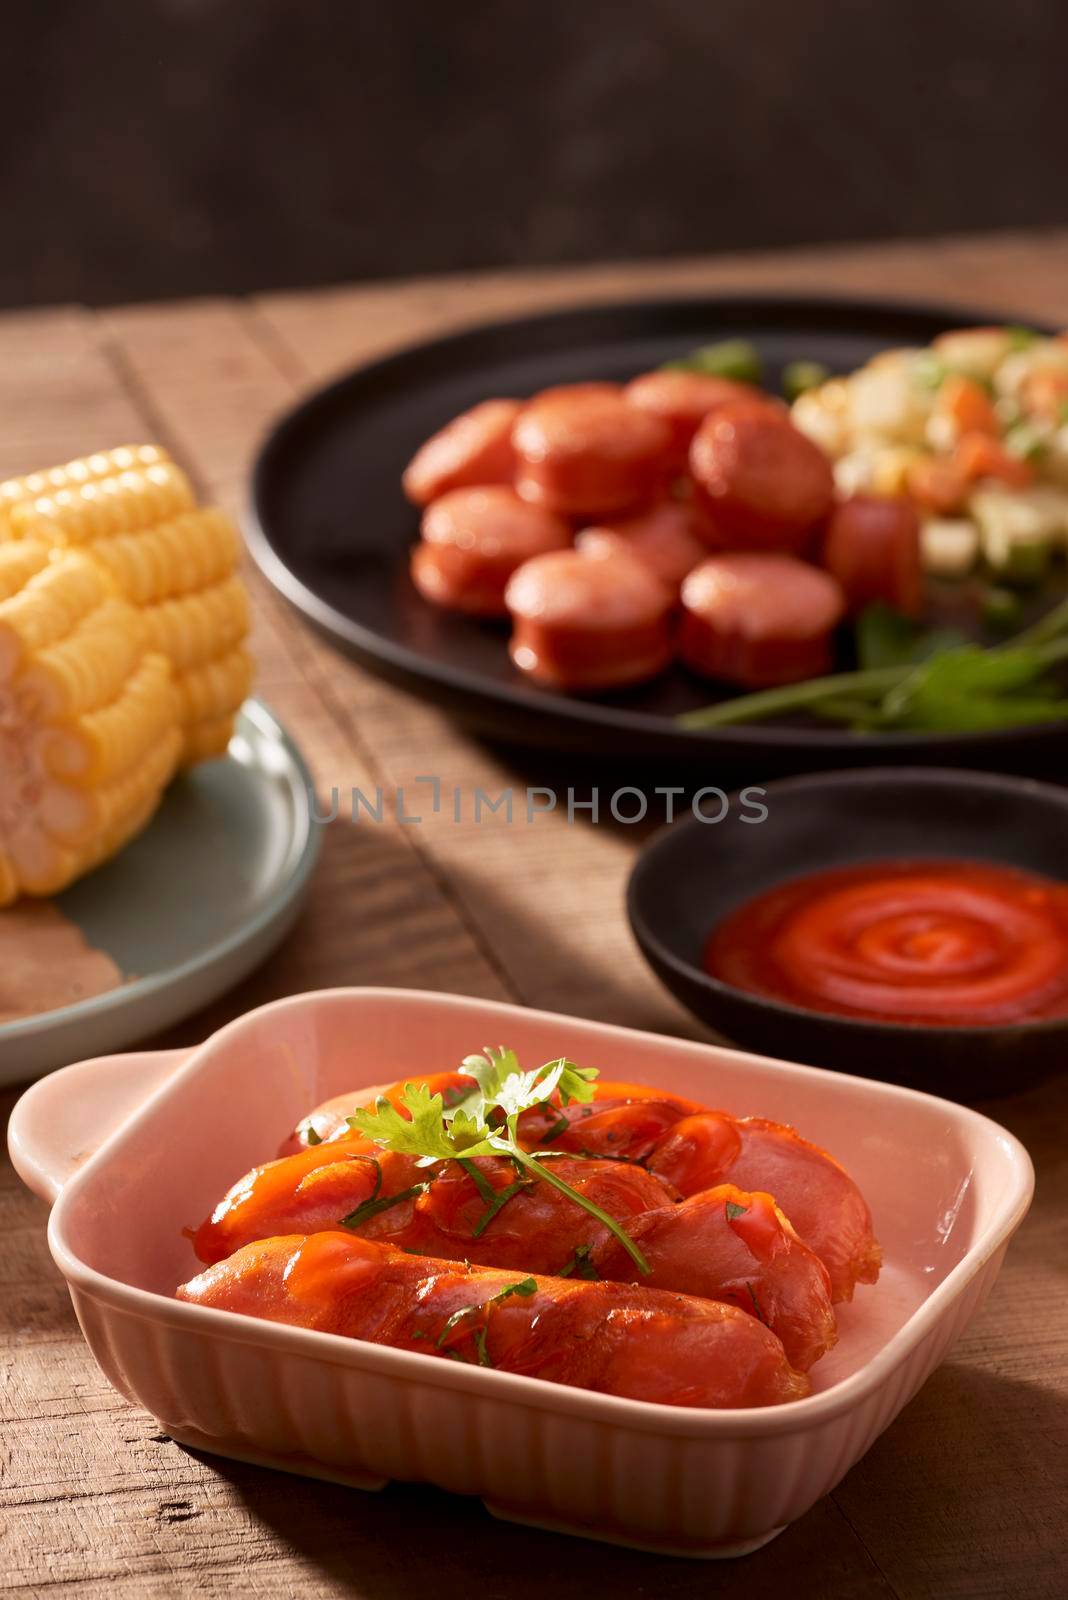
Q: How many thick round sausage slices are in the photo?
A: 9